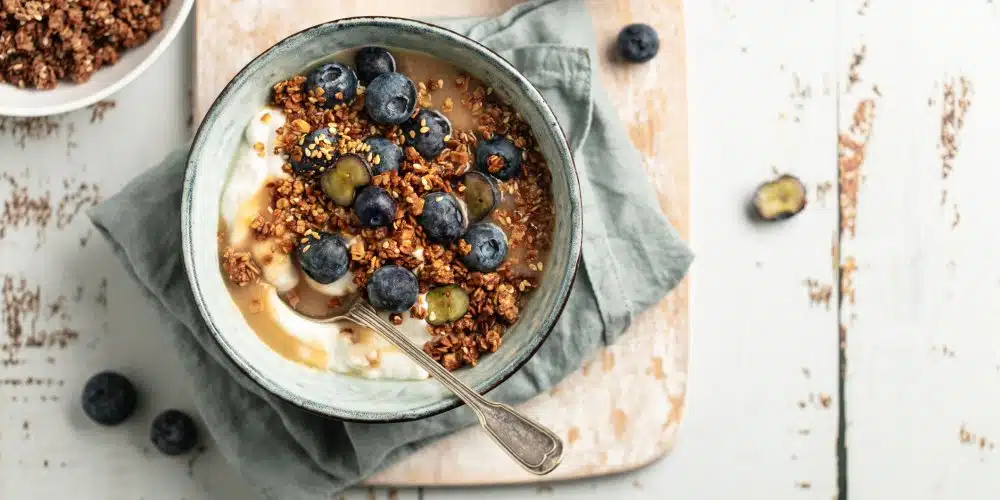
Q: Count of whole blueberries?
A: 15